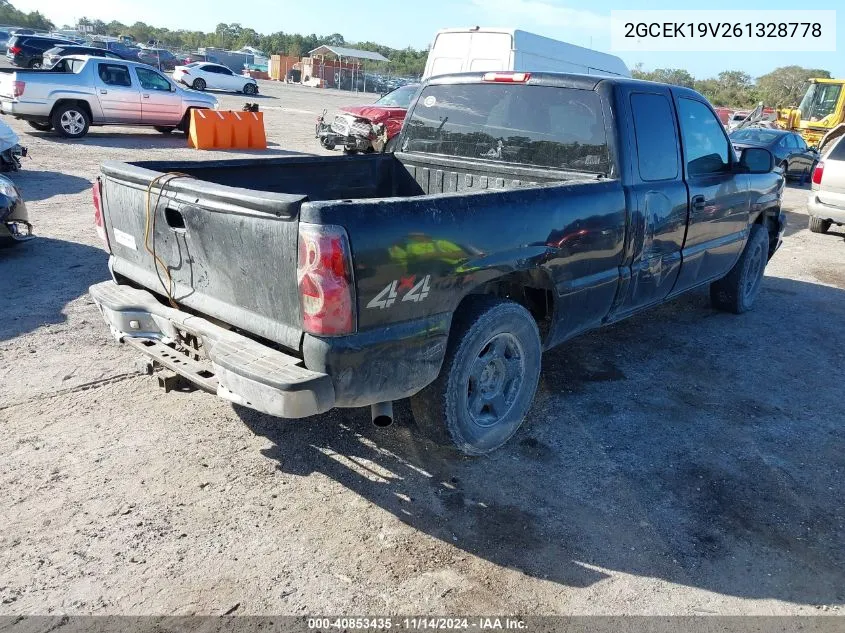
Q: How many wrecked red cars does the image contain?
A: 1